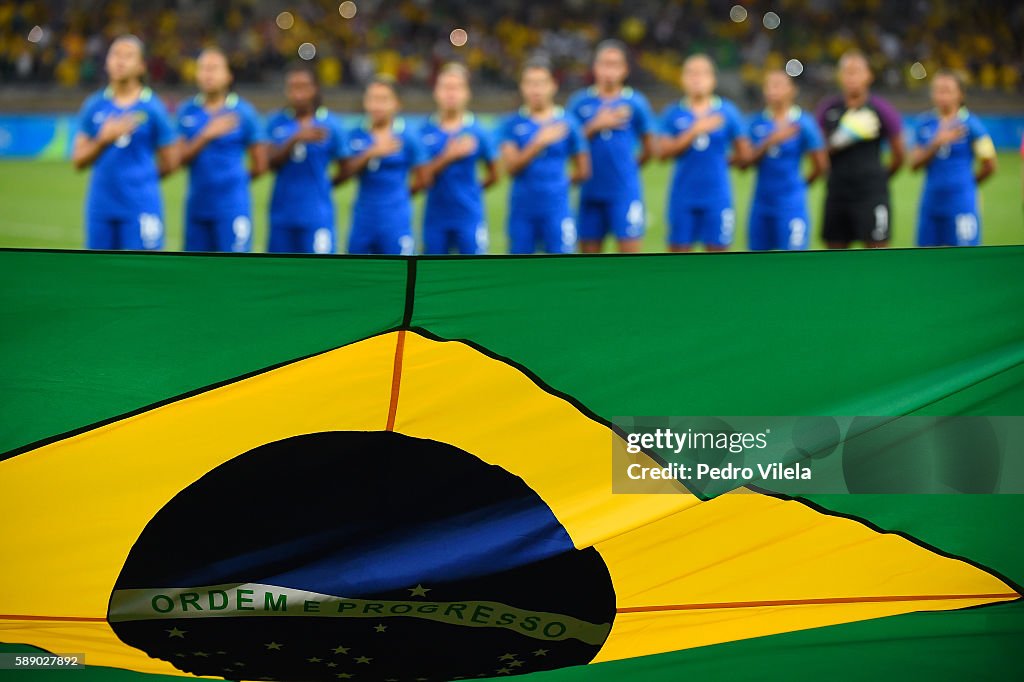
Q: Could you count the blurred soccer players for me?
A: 11